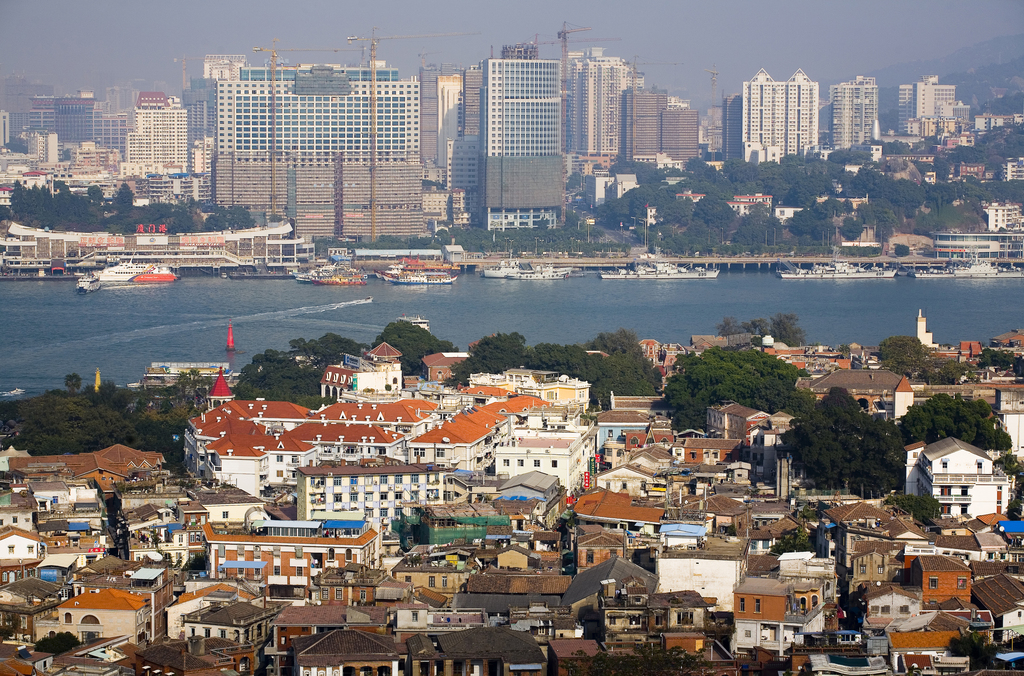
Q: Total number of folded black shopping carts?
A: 0